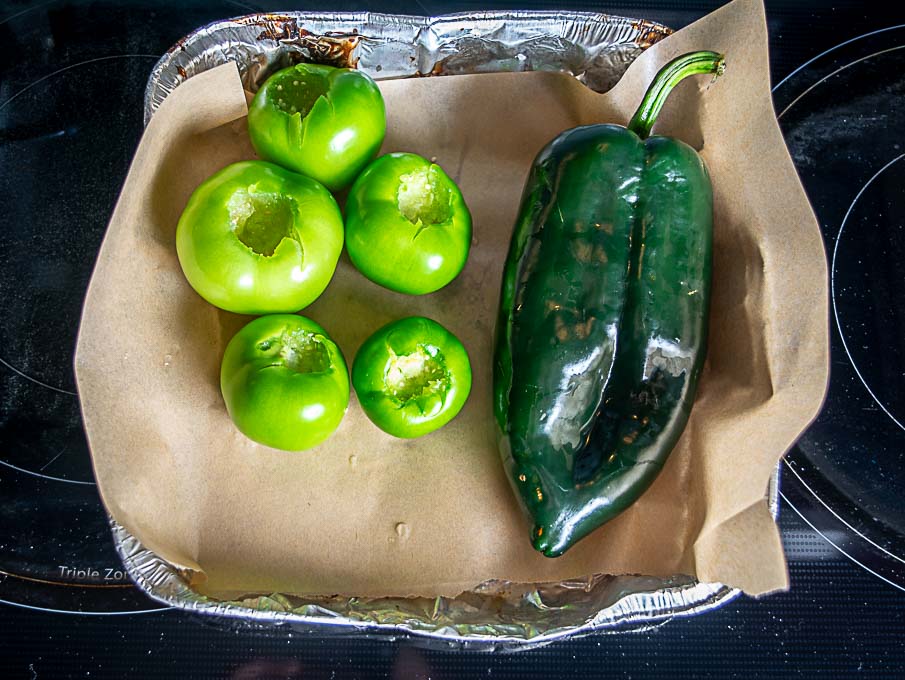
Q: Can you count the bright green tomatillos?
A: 5